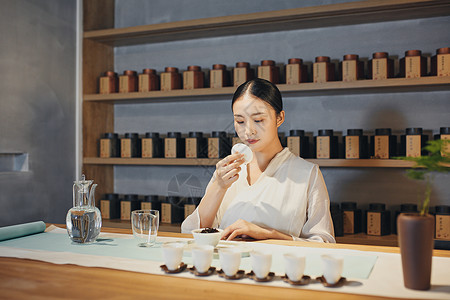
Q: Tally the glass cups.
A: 1